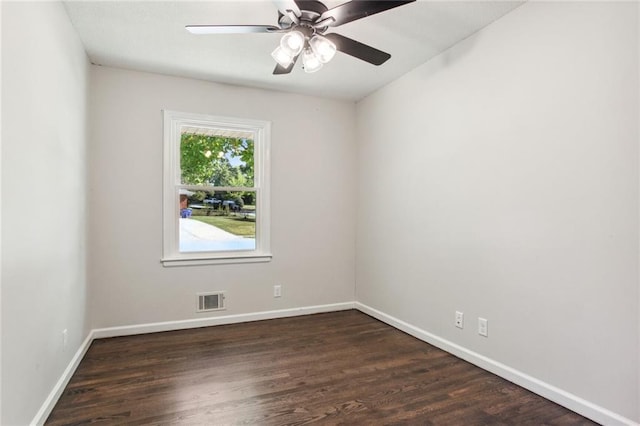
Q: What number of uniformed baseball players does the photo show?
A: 0